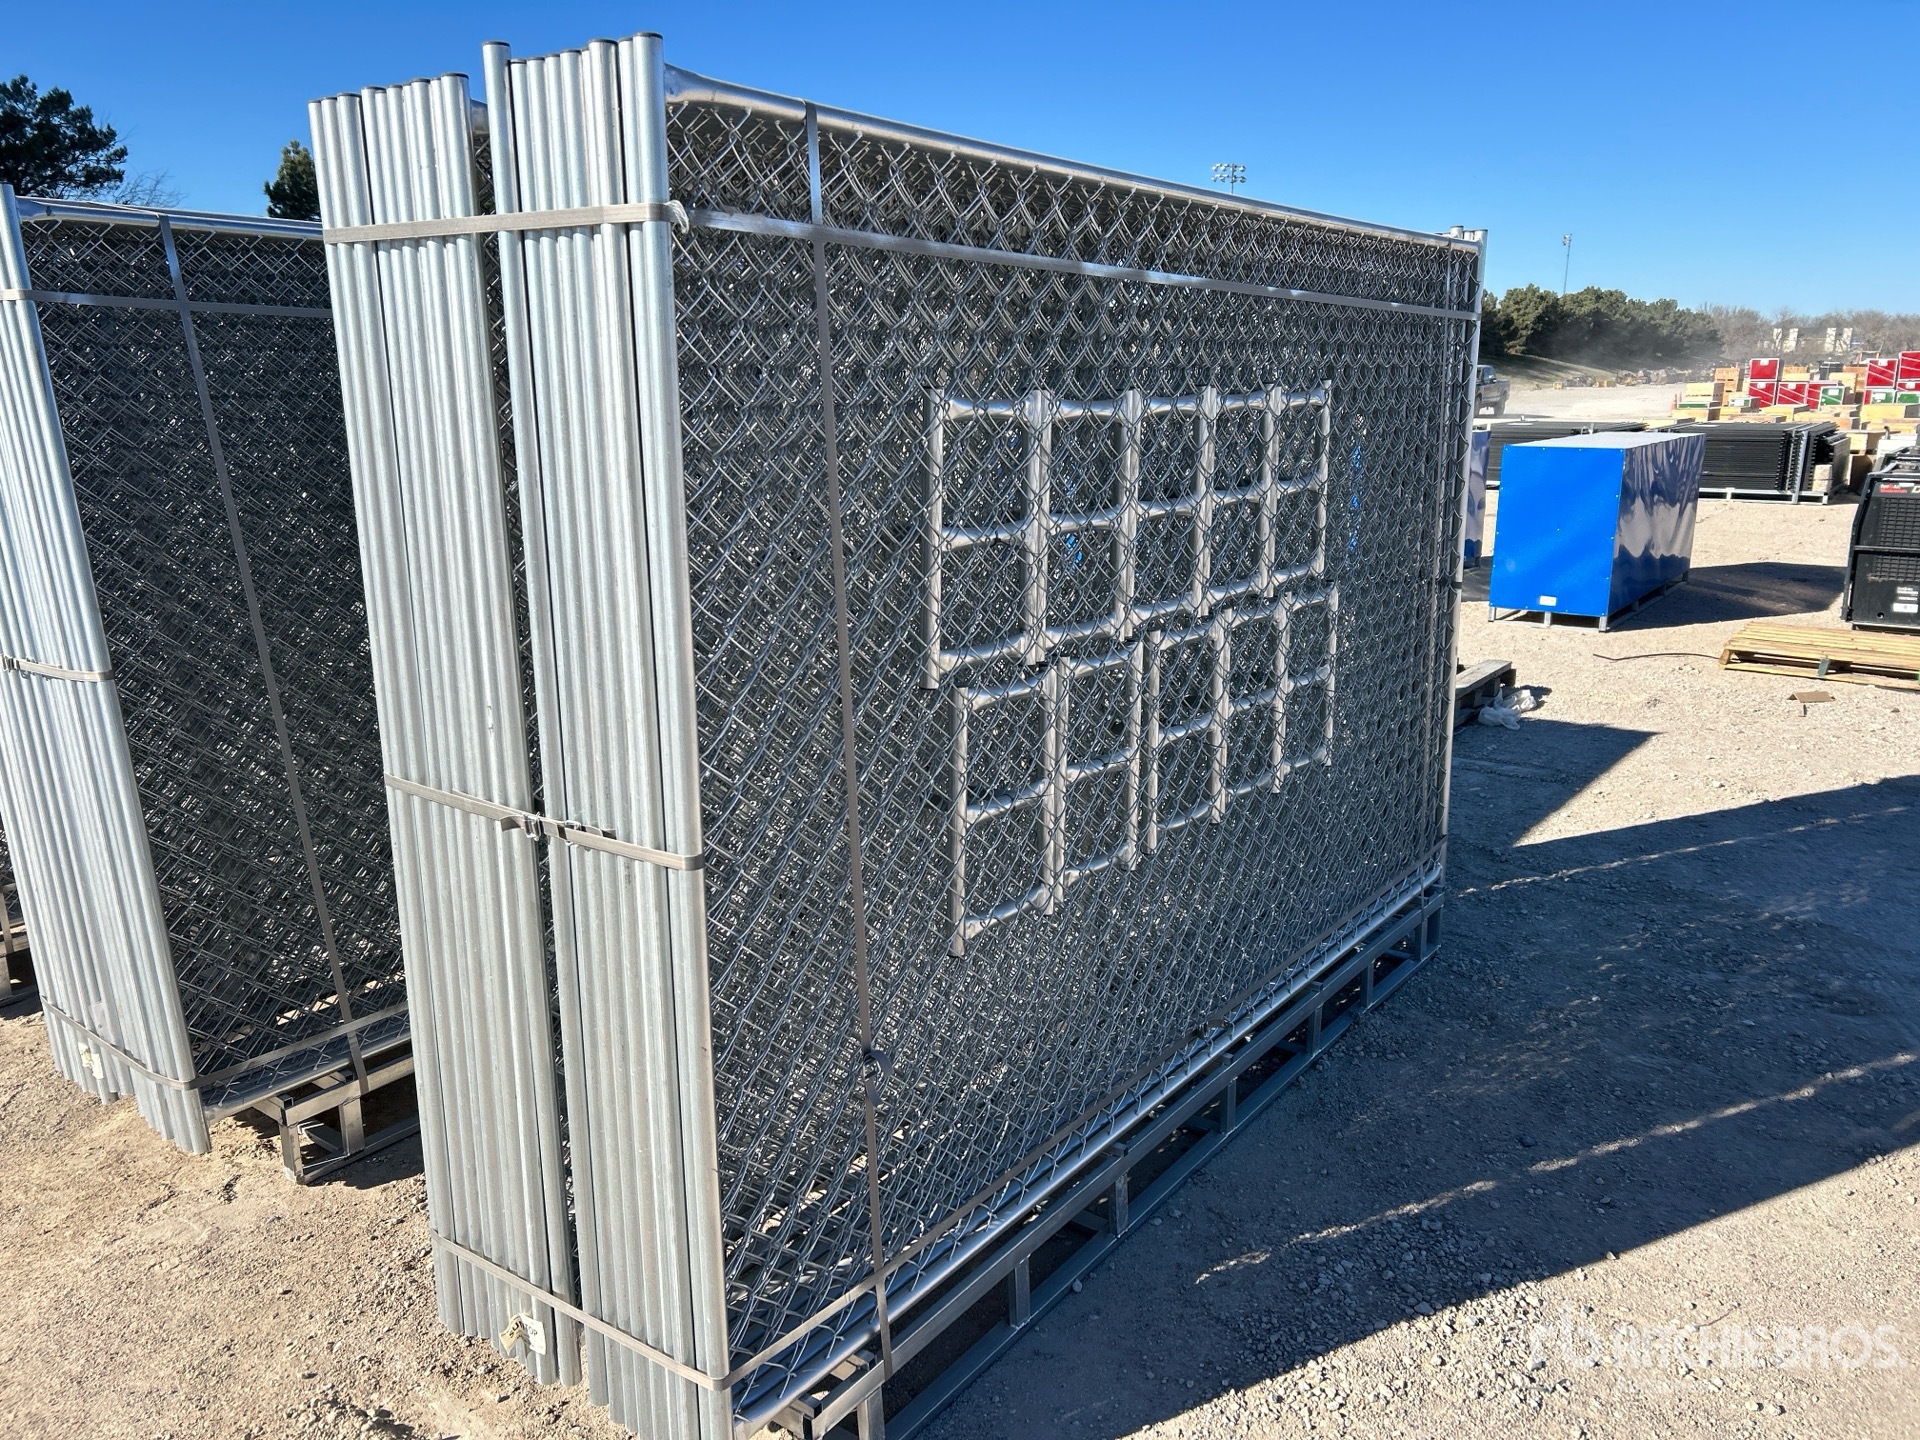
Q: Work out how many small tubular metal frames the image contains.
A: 10